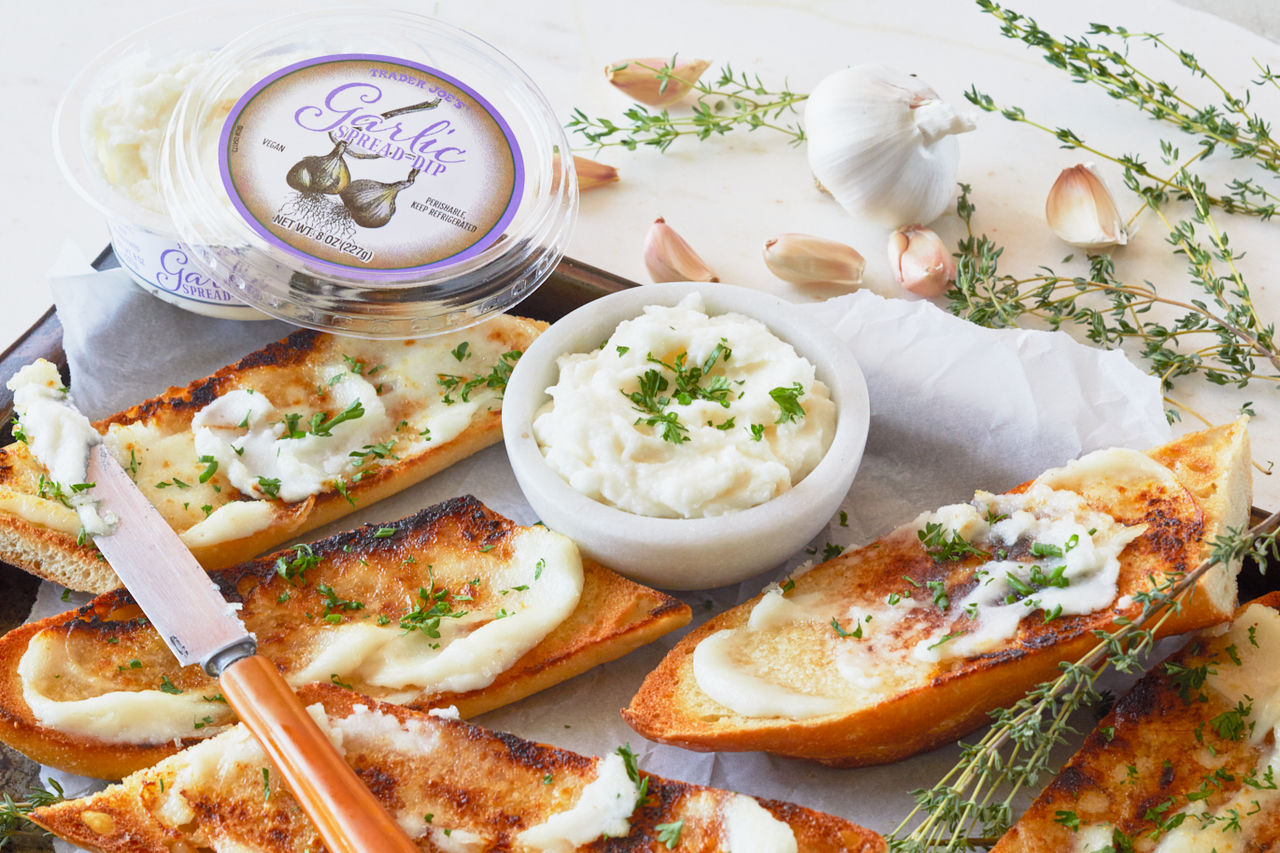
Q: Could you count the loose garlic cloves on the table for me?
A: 6